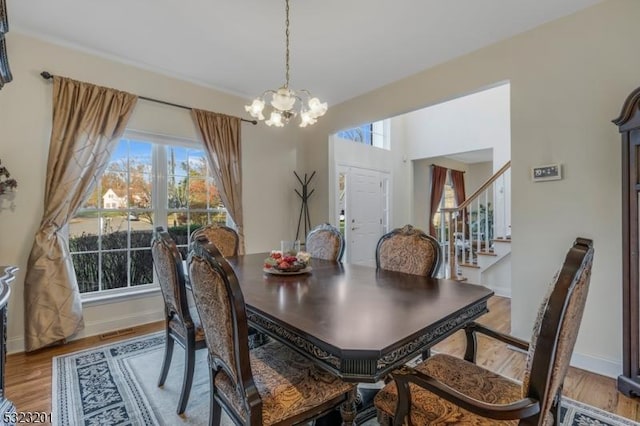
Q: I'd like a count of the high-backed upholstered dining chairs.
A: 6